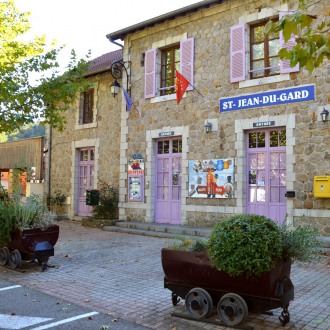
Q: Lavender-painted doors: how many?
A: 3